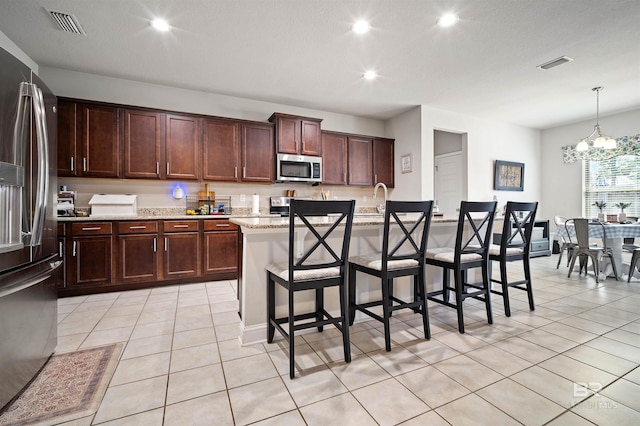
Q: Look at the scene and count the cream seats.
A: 4